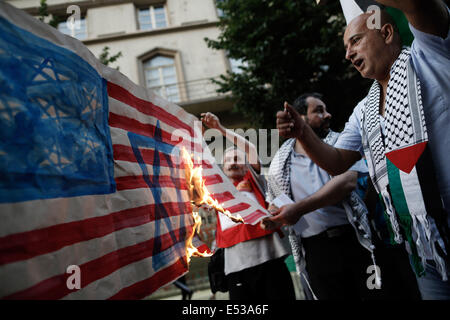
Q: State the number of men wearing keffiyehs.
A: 2